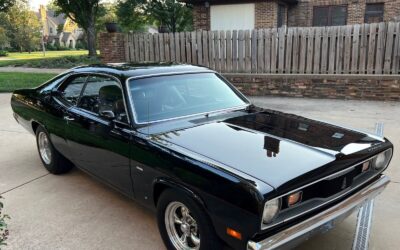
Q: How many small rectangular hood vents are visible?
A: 2